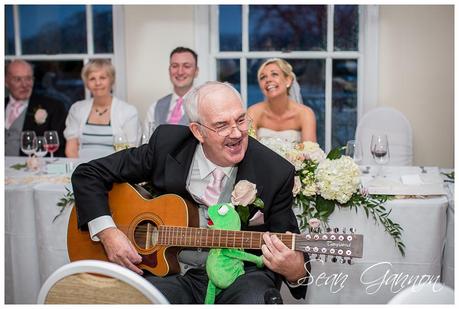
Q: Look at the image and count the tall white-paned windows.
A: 2